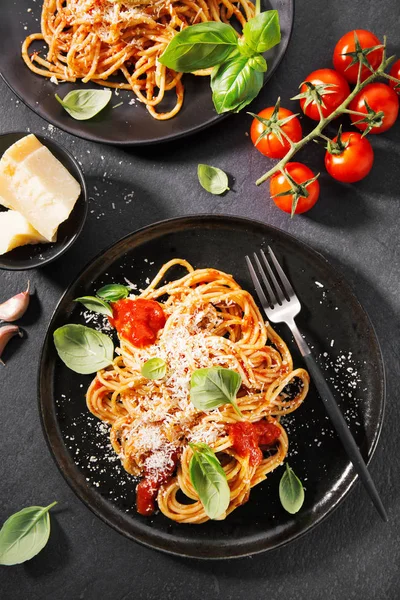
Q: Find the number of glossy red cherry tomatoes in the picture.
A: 7